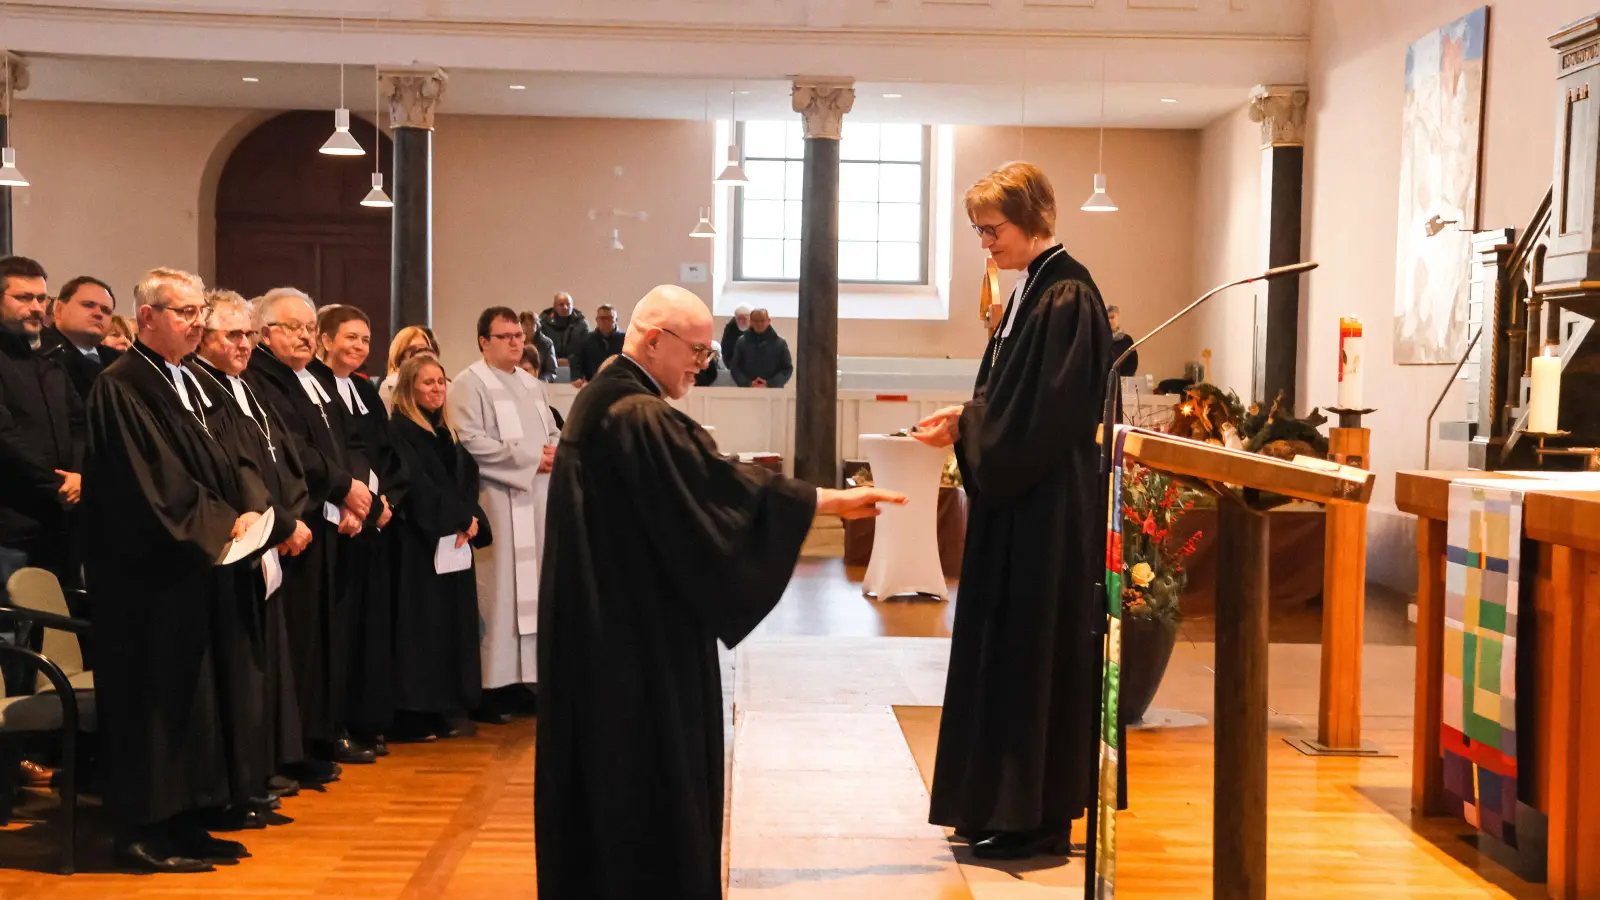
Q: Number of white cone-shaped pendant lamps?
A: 6